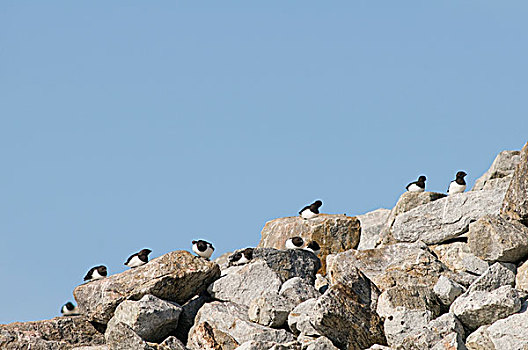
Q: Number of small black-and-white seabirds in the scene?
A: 10